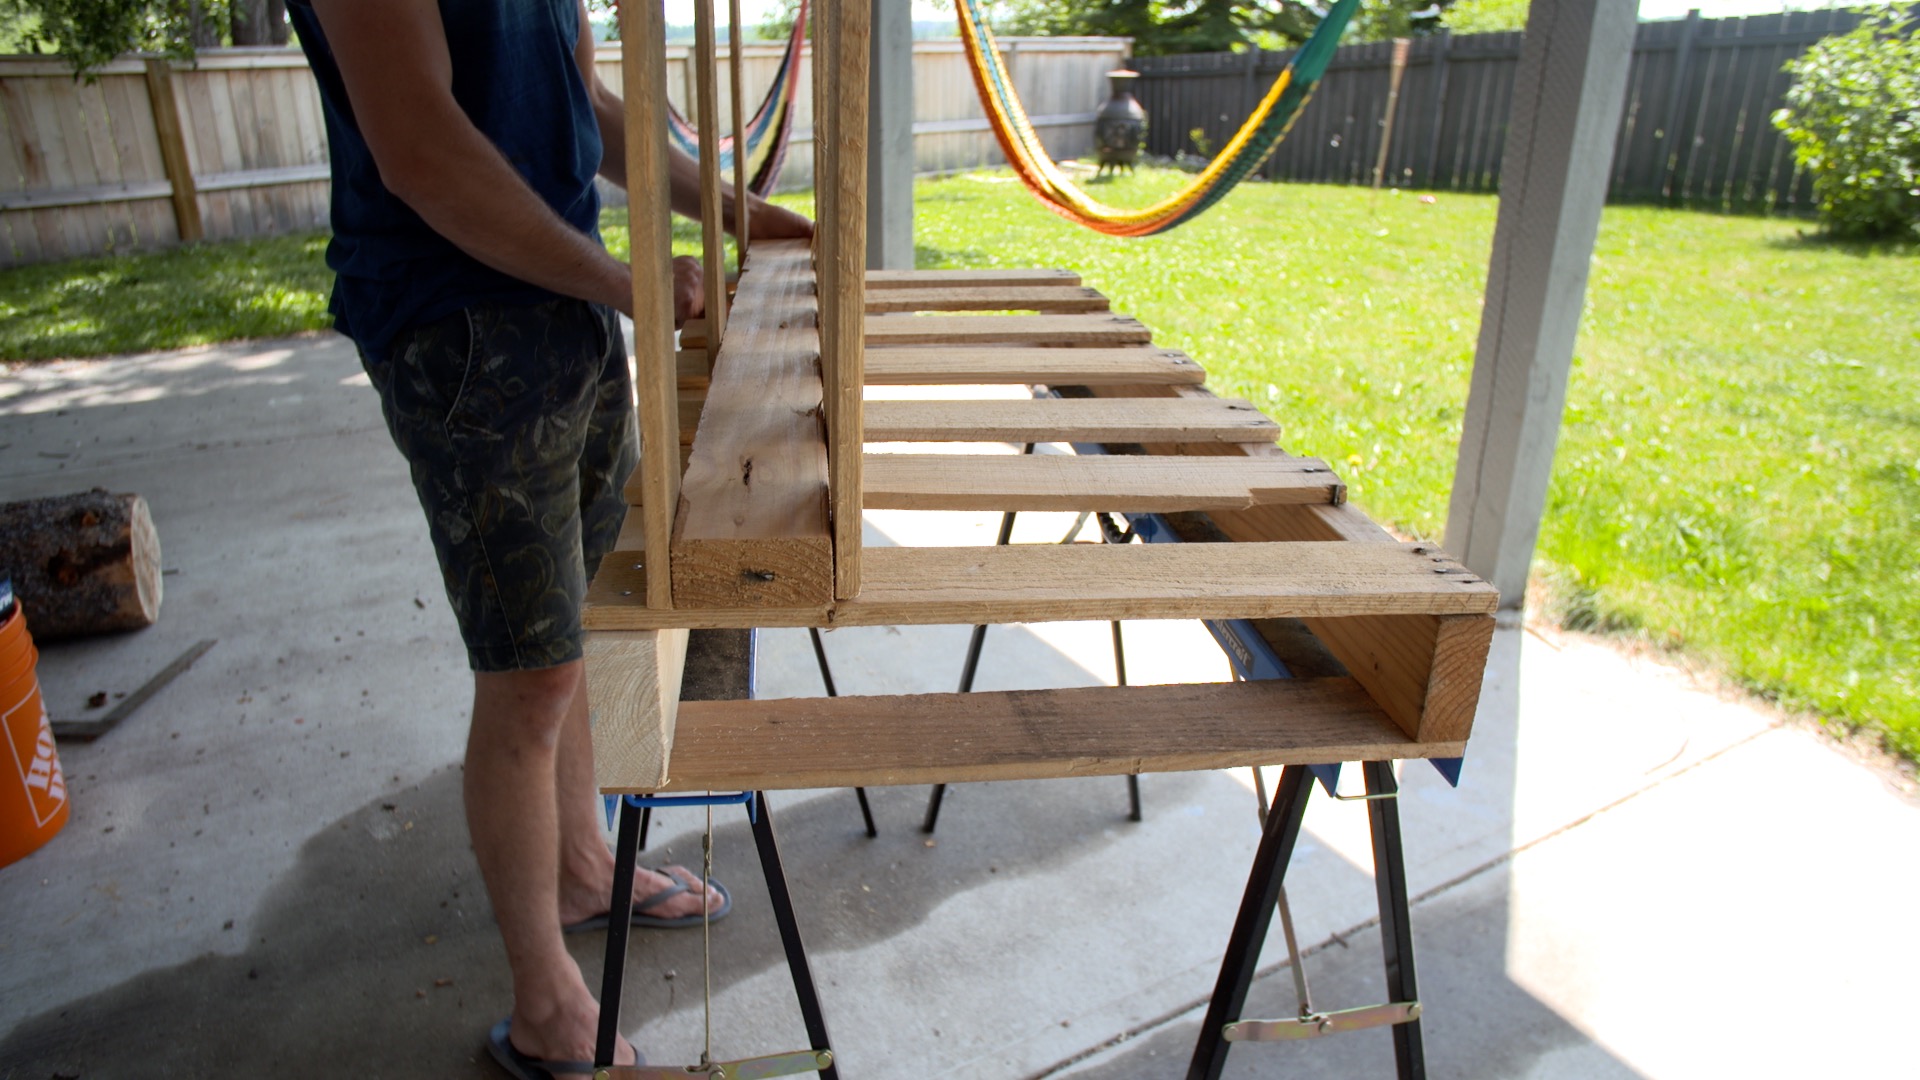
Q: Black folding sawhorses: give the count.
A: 2